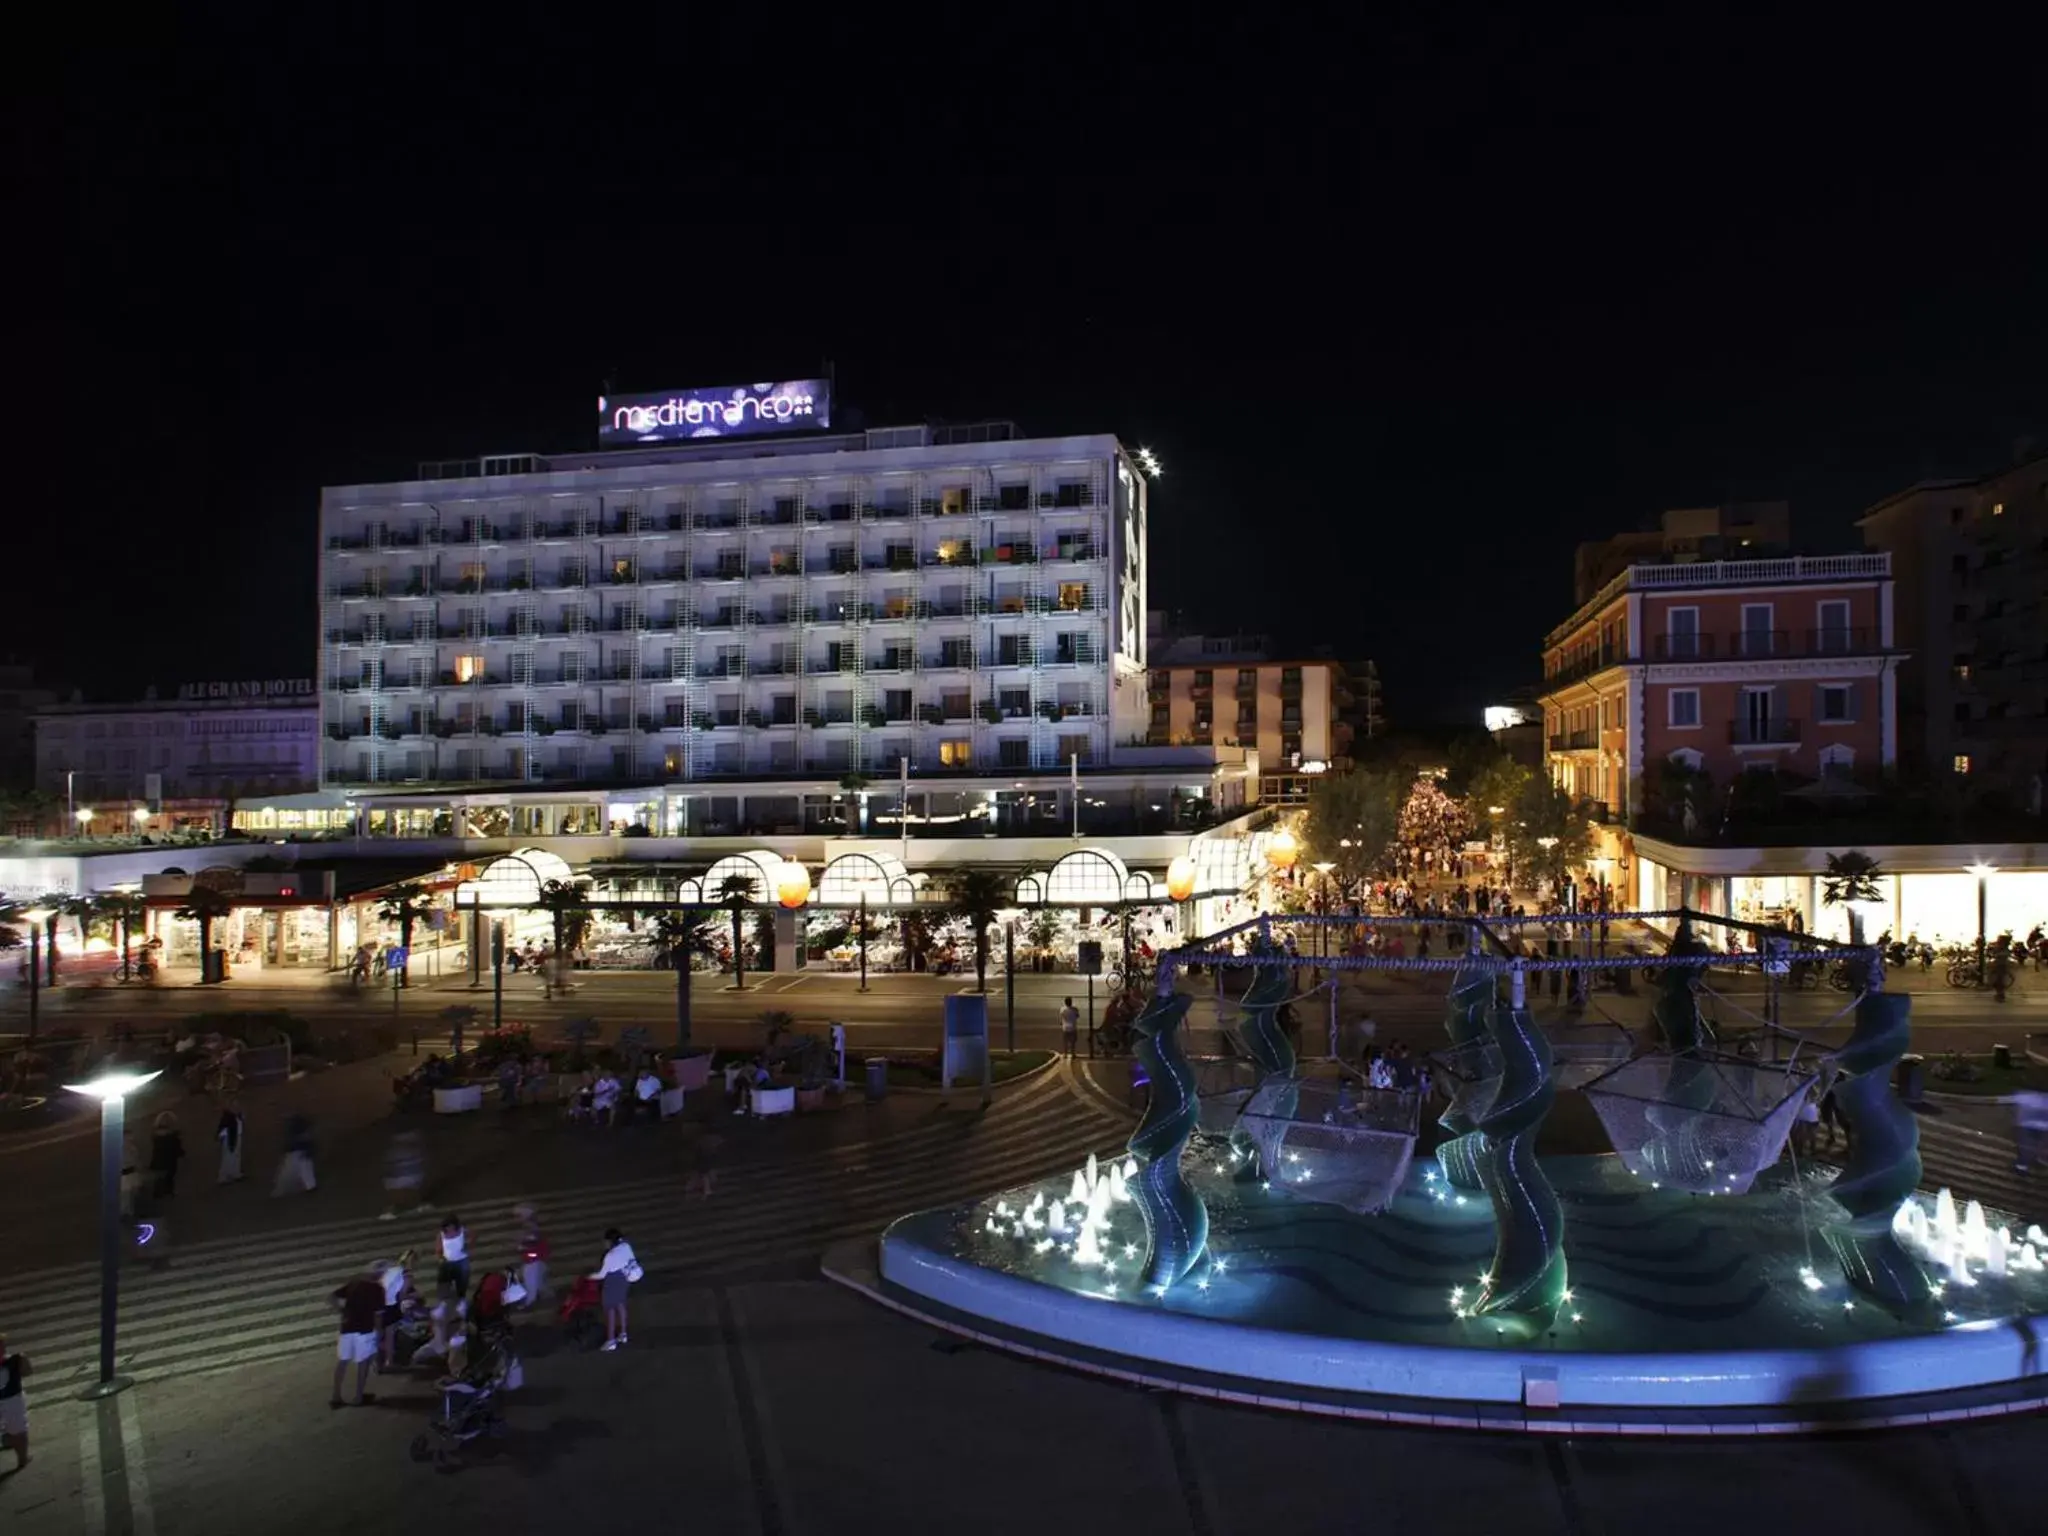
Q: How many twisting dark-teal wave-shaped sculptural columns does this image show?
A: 6